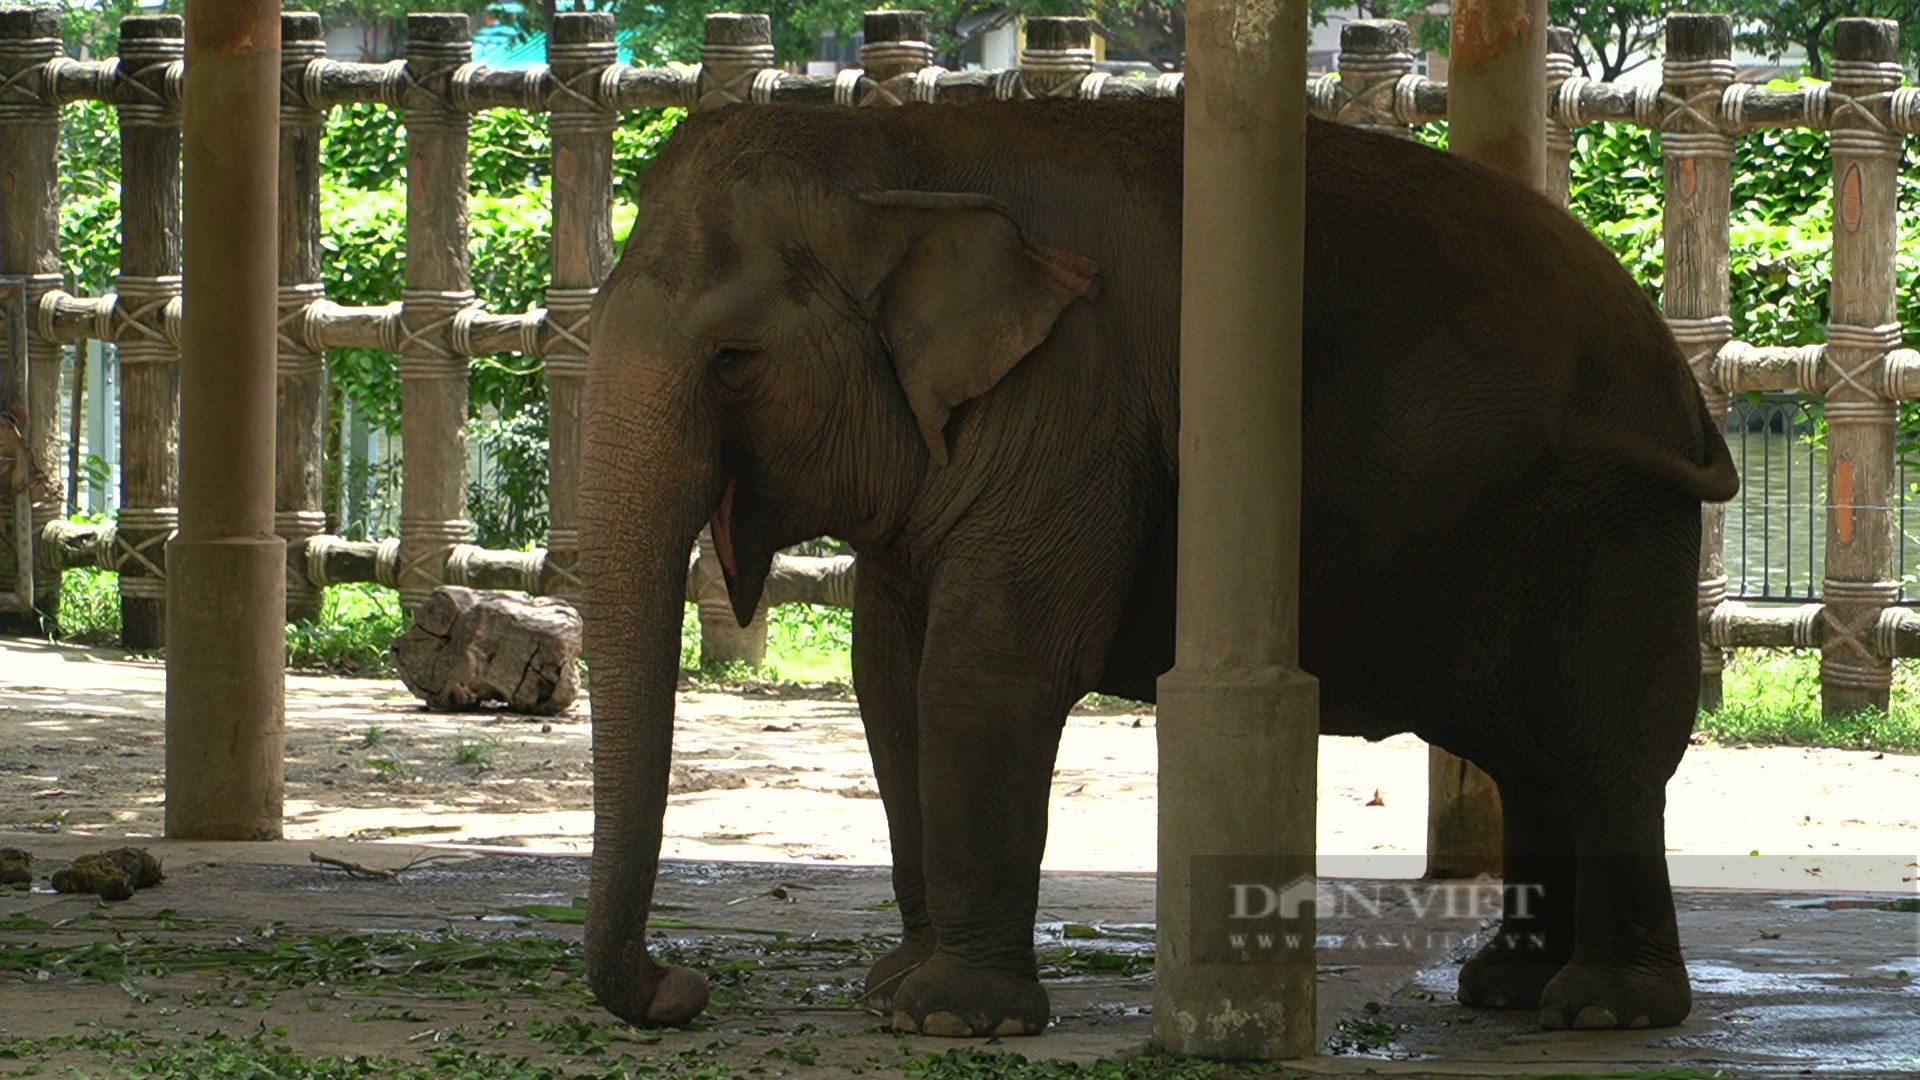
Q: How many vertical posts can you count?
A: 15